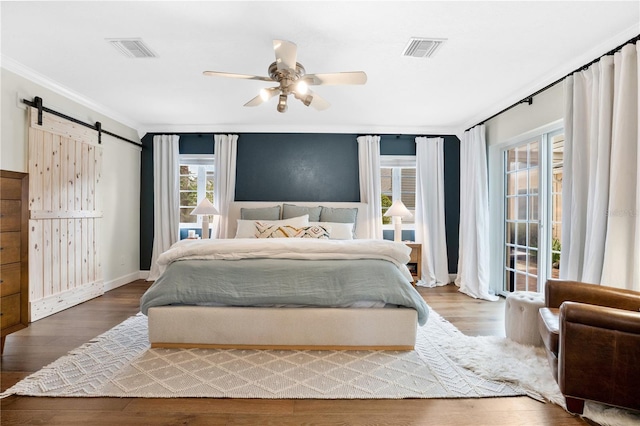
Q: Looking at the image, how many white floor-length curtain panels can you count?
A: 6